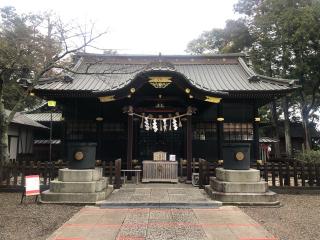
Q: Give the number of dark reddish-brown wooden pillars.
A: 2